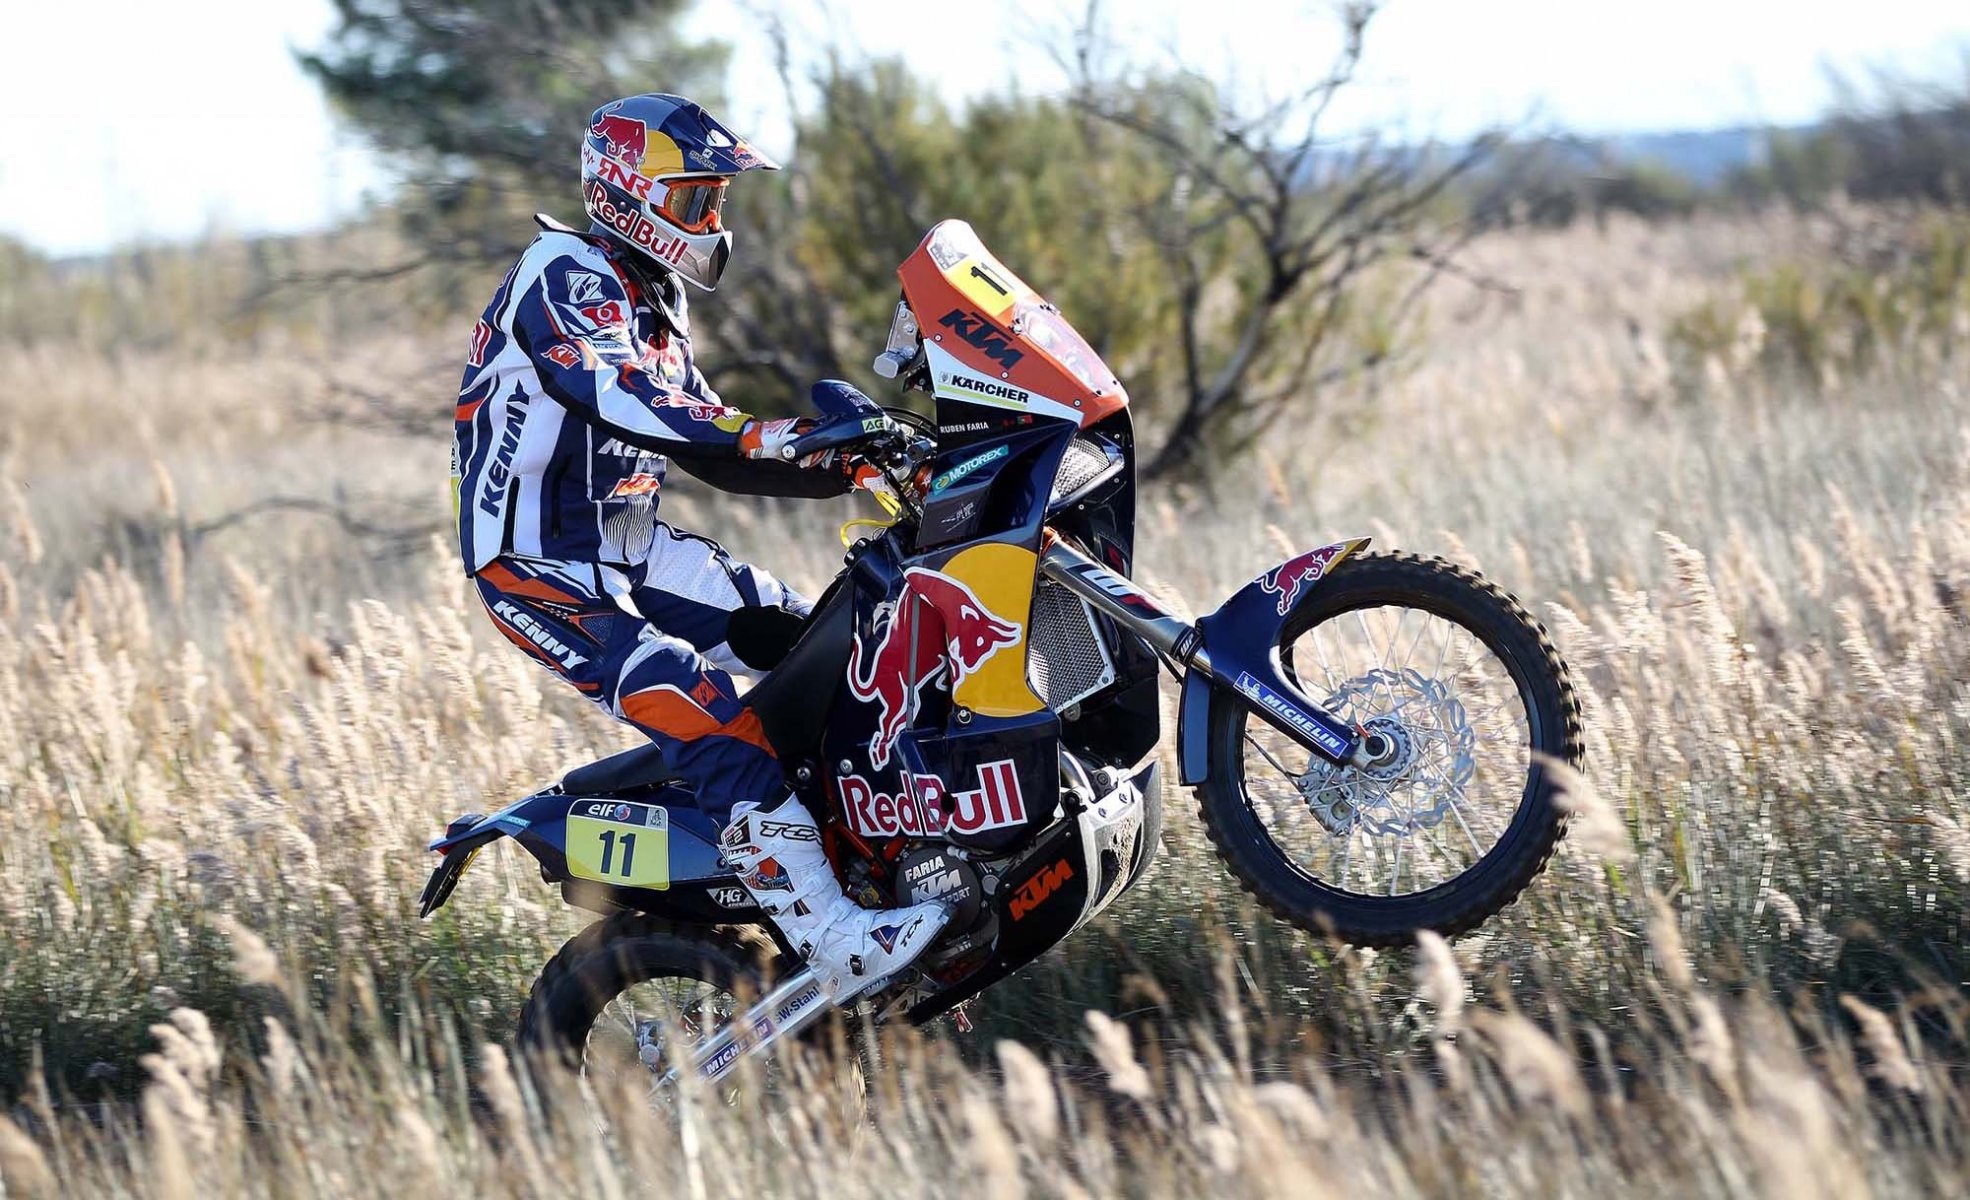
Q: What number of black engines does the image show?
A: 1